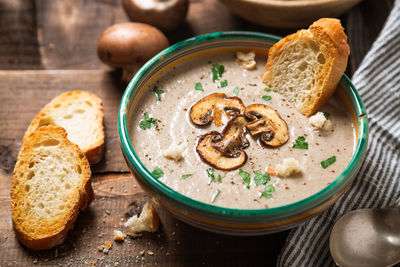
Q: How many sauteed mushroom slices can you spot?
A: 3